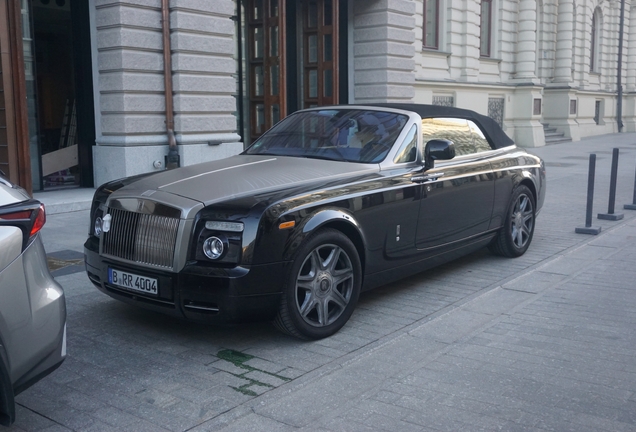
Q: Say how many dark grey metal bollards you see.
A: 3